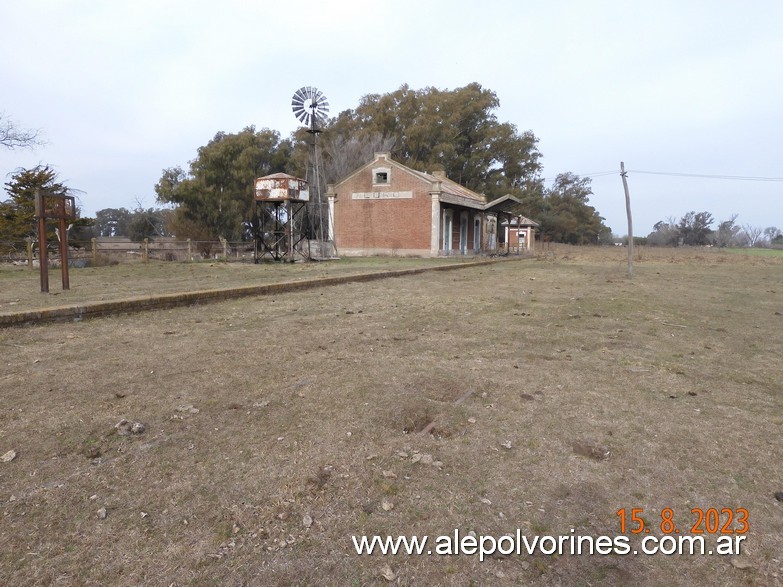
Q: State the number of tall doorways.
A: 3